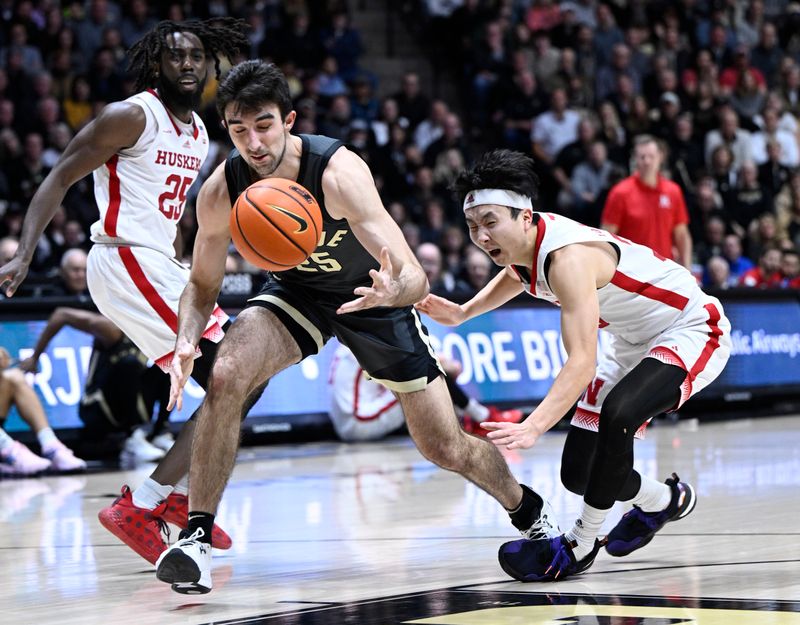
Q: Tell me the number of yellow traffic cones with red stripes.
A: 0